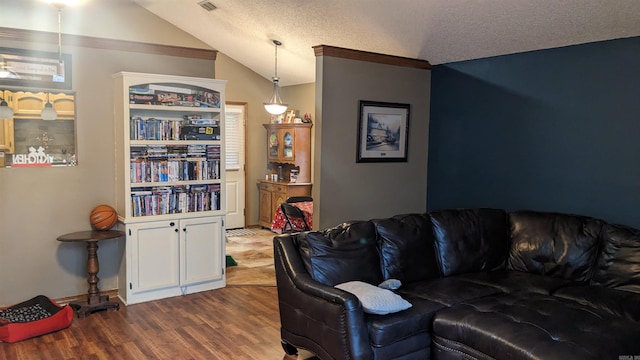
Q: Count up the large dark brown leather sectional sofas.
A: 1